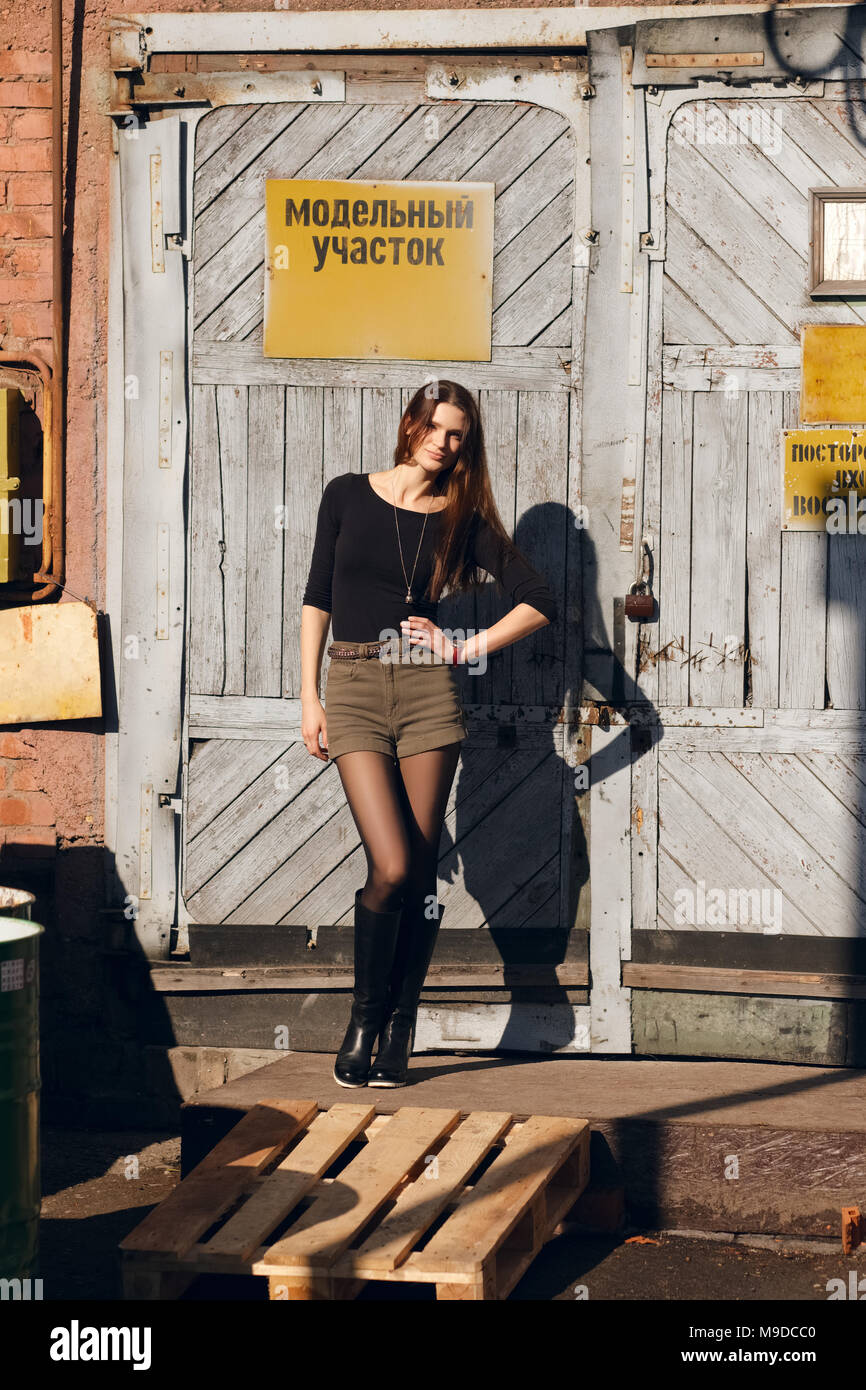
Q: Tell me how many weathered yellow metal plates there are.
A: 4